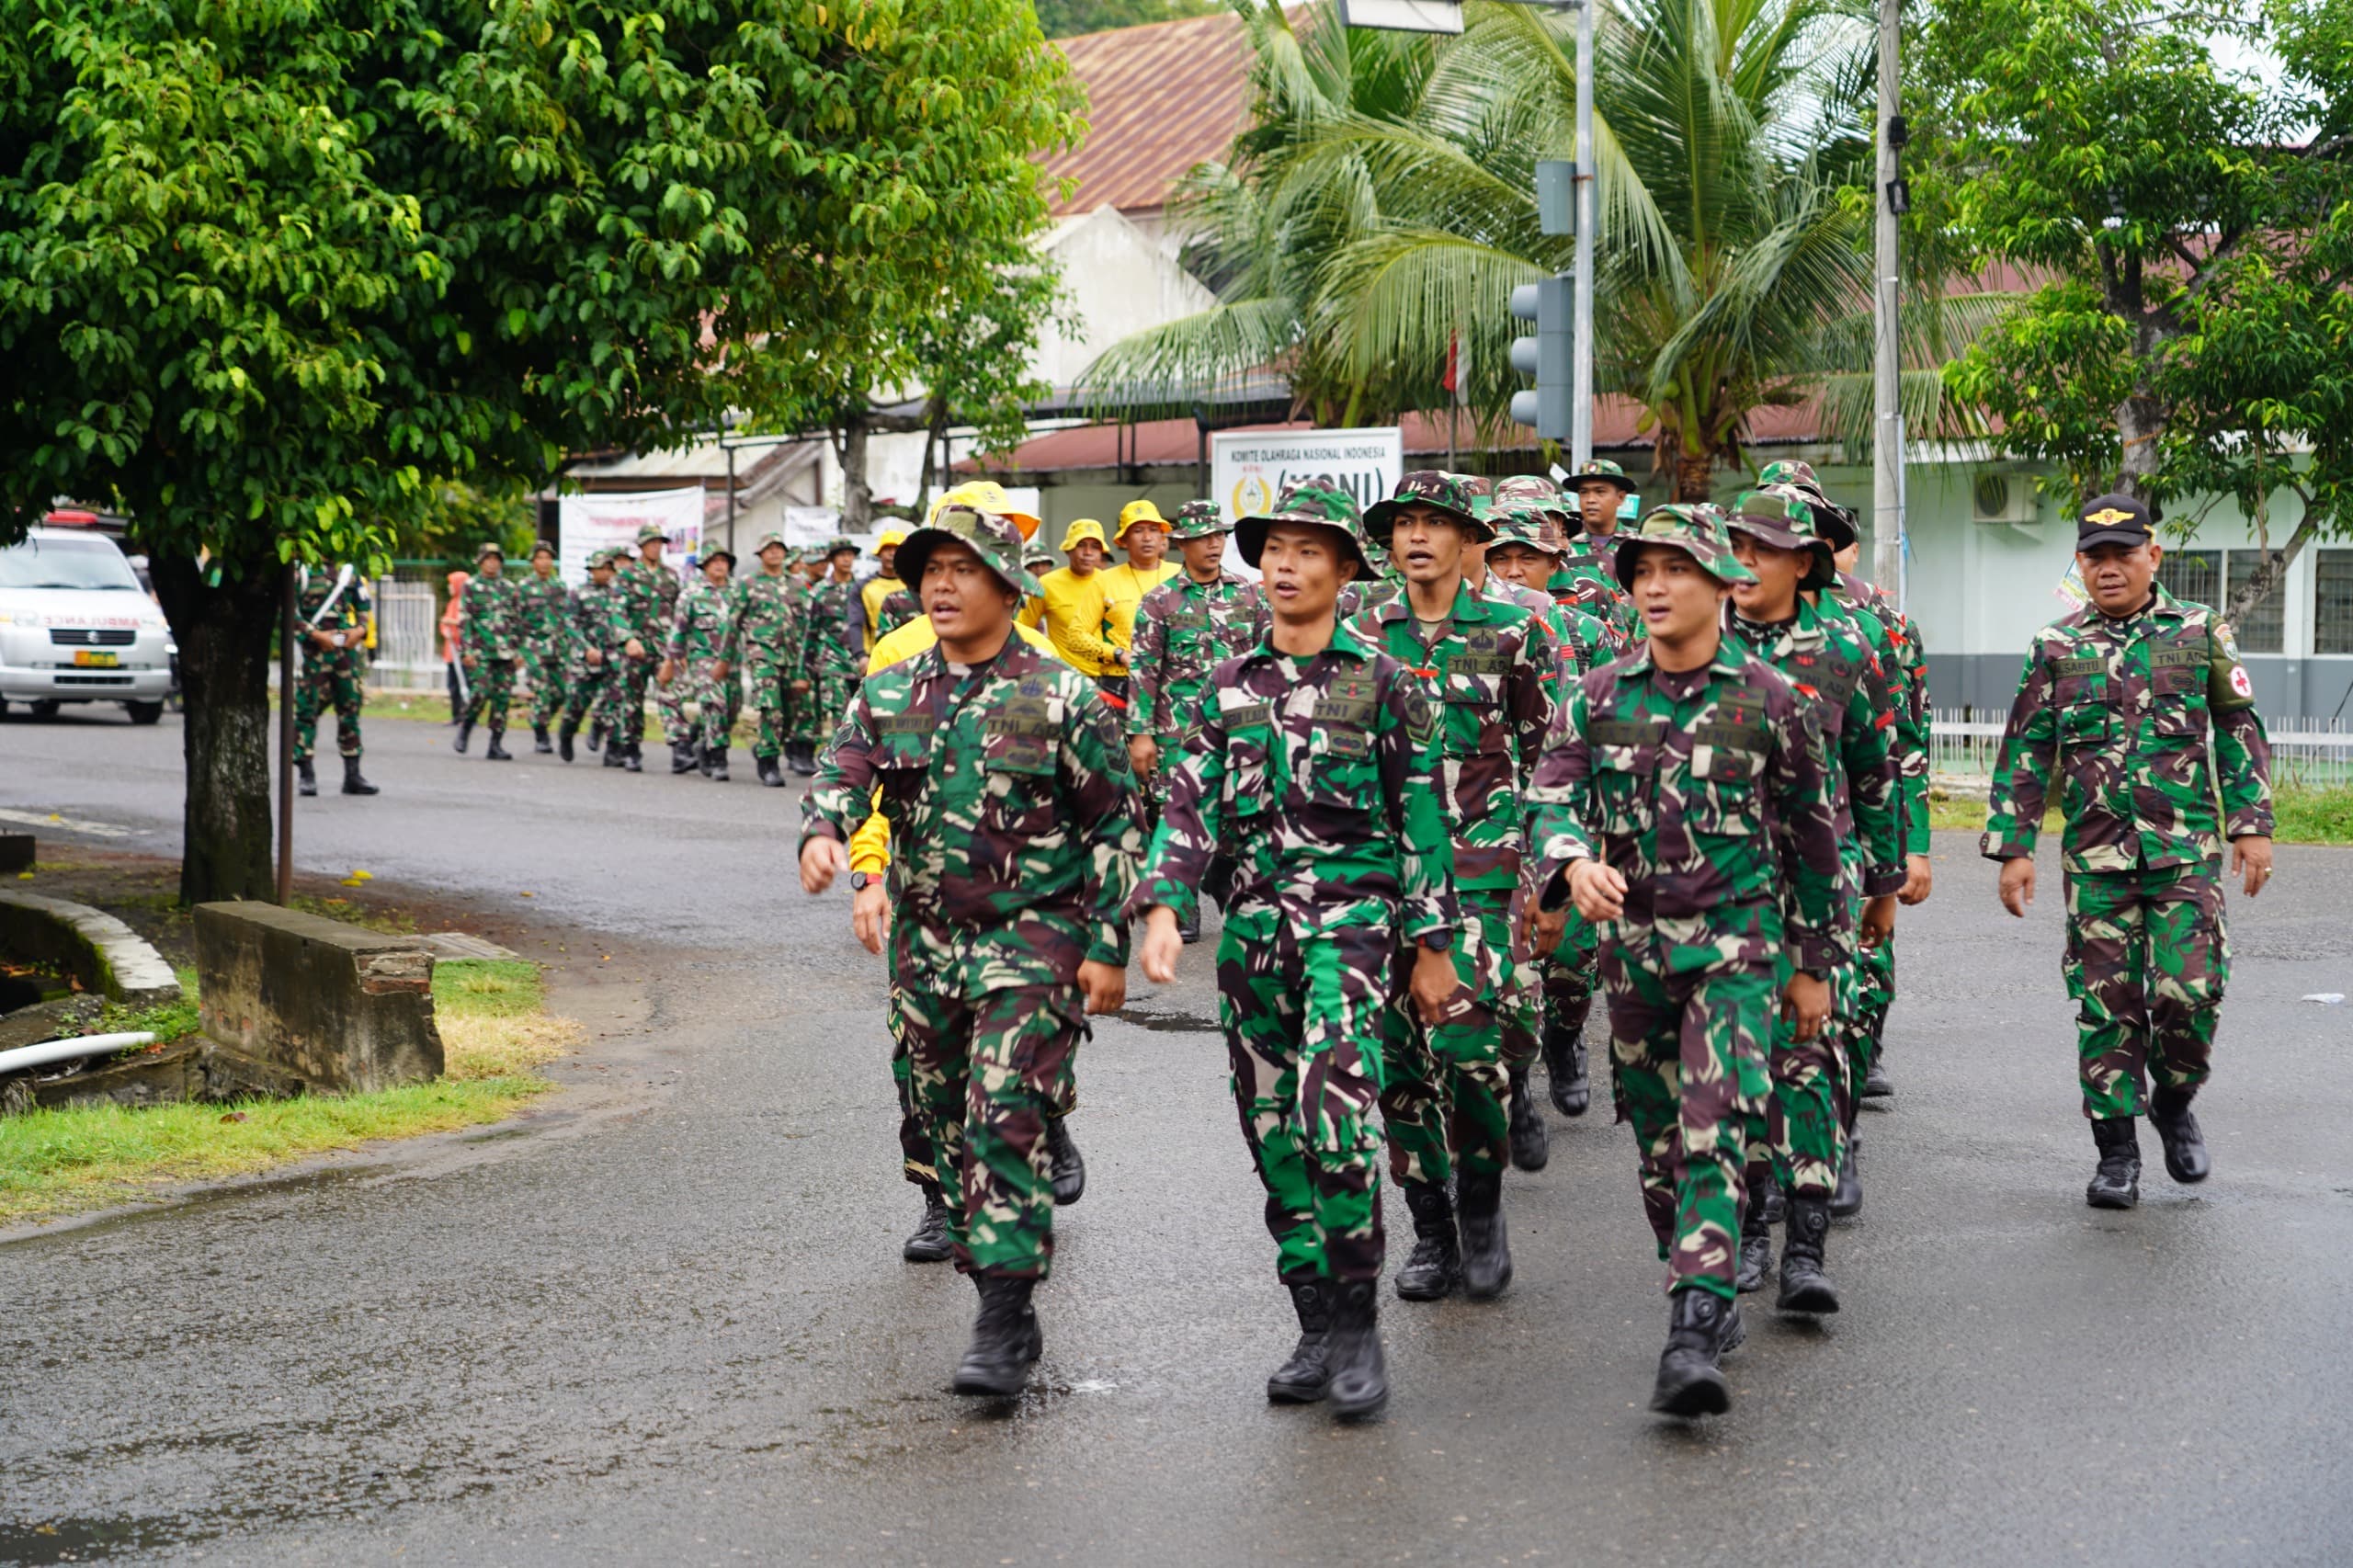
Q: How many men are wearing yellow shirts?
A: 4